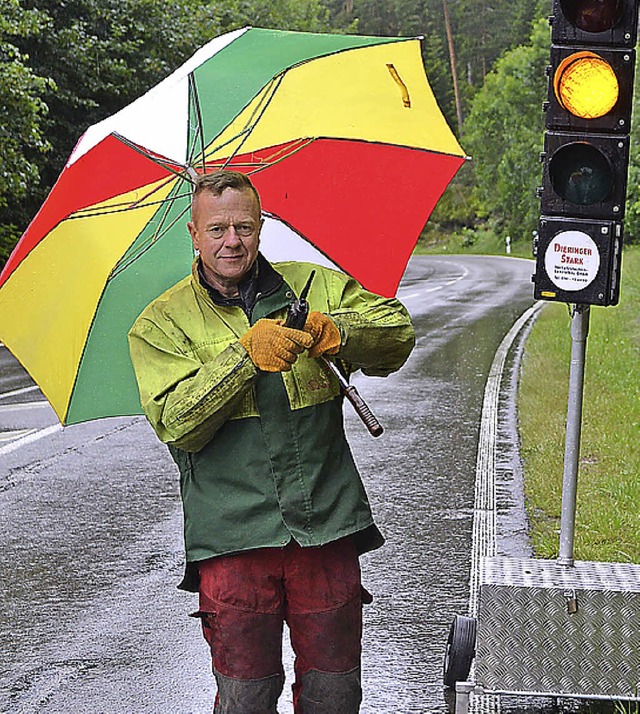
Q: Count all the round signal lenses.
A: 3